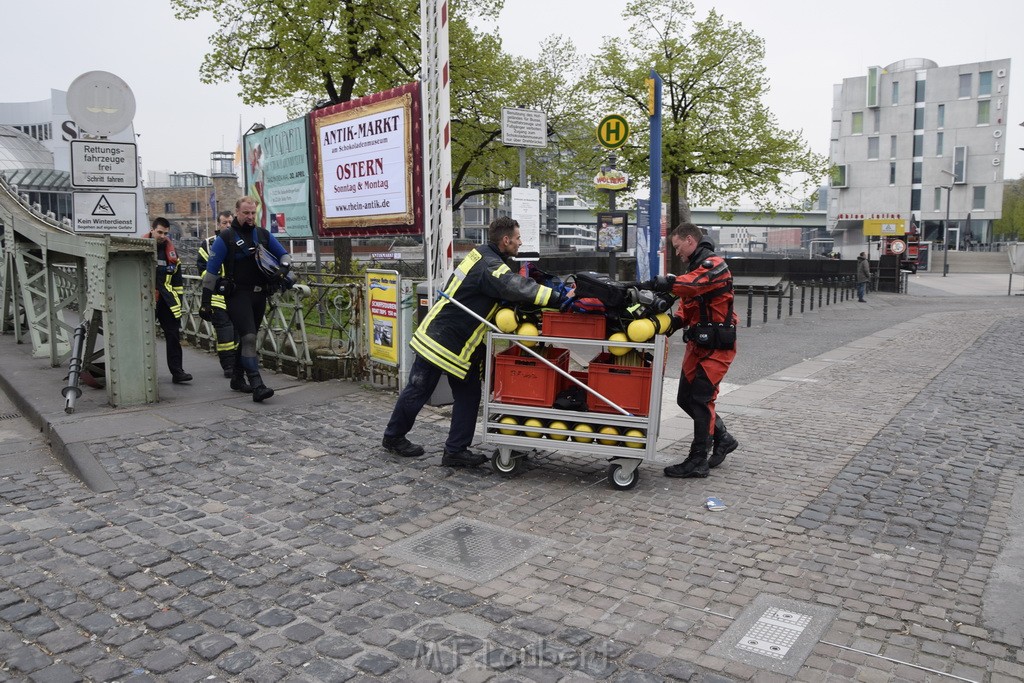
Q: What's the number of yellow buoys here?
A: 11